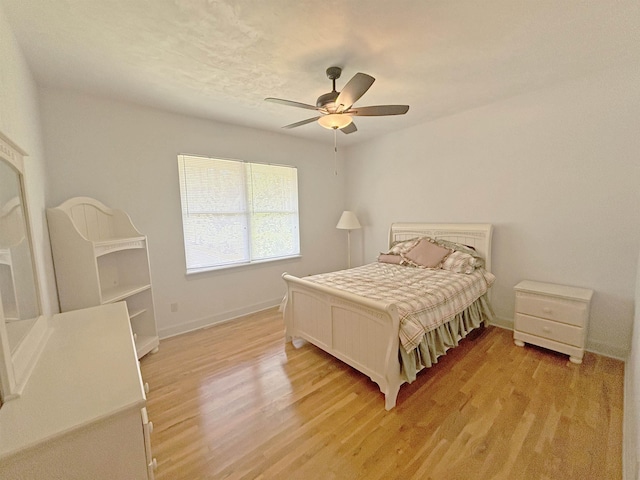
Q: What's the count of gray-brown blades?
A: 5